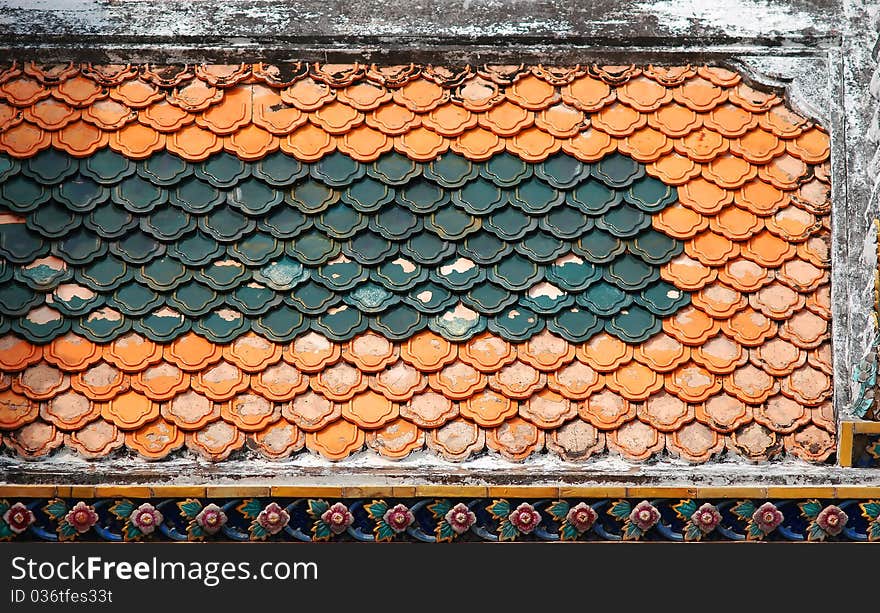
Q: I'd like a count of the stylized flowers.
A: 14